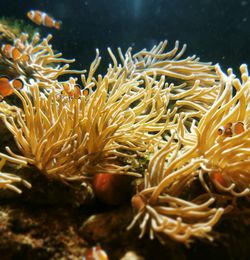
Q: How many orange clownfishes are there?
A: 6